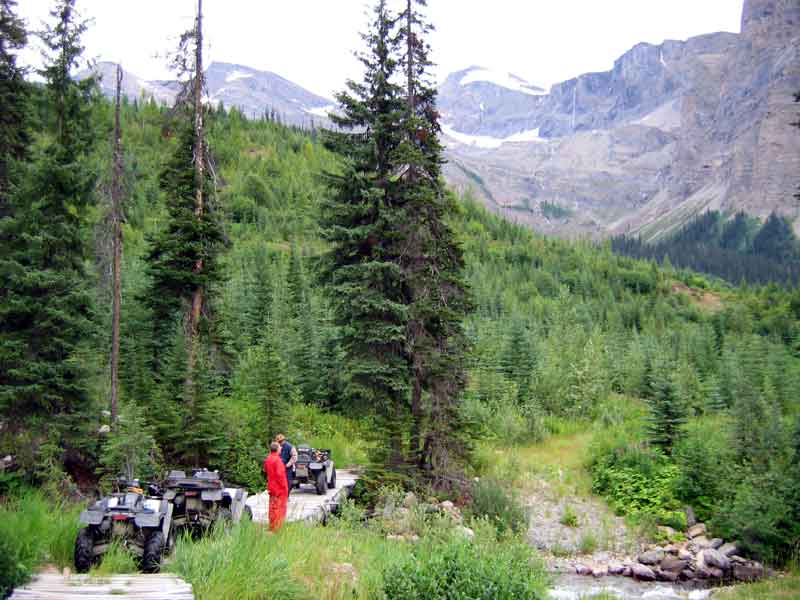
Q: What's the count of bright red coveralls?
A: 1